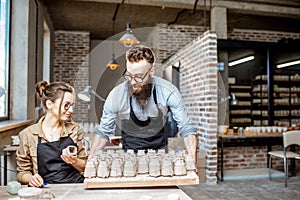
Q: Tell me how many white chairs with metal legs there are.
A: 1